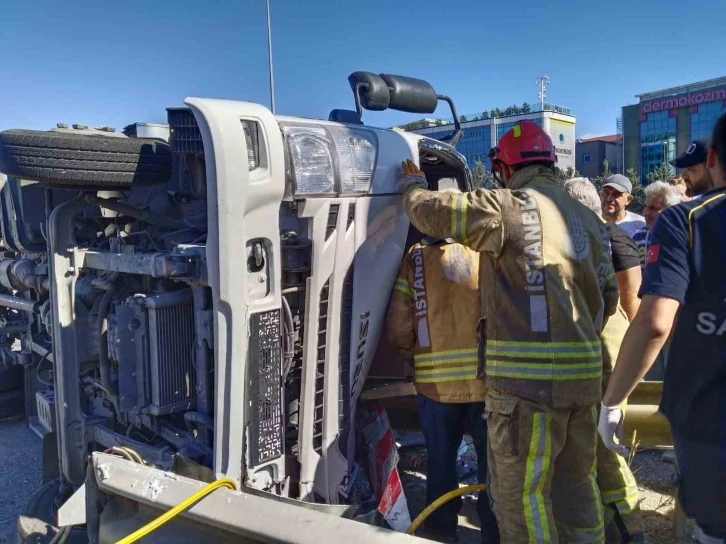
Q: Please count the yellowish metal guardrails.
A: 1